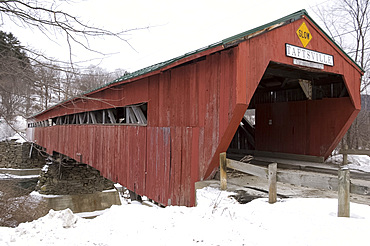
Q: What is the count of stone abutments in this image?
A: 2